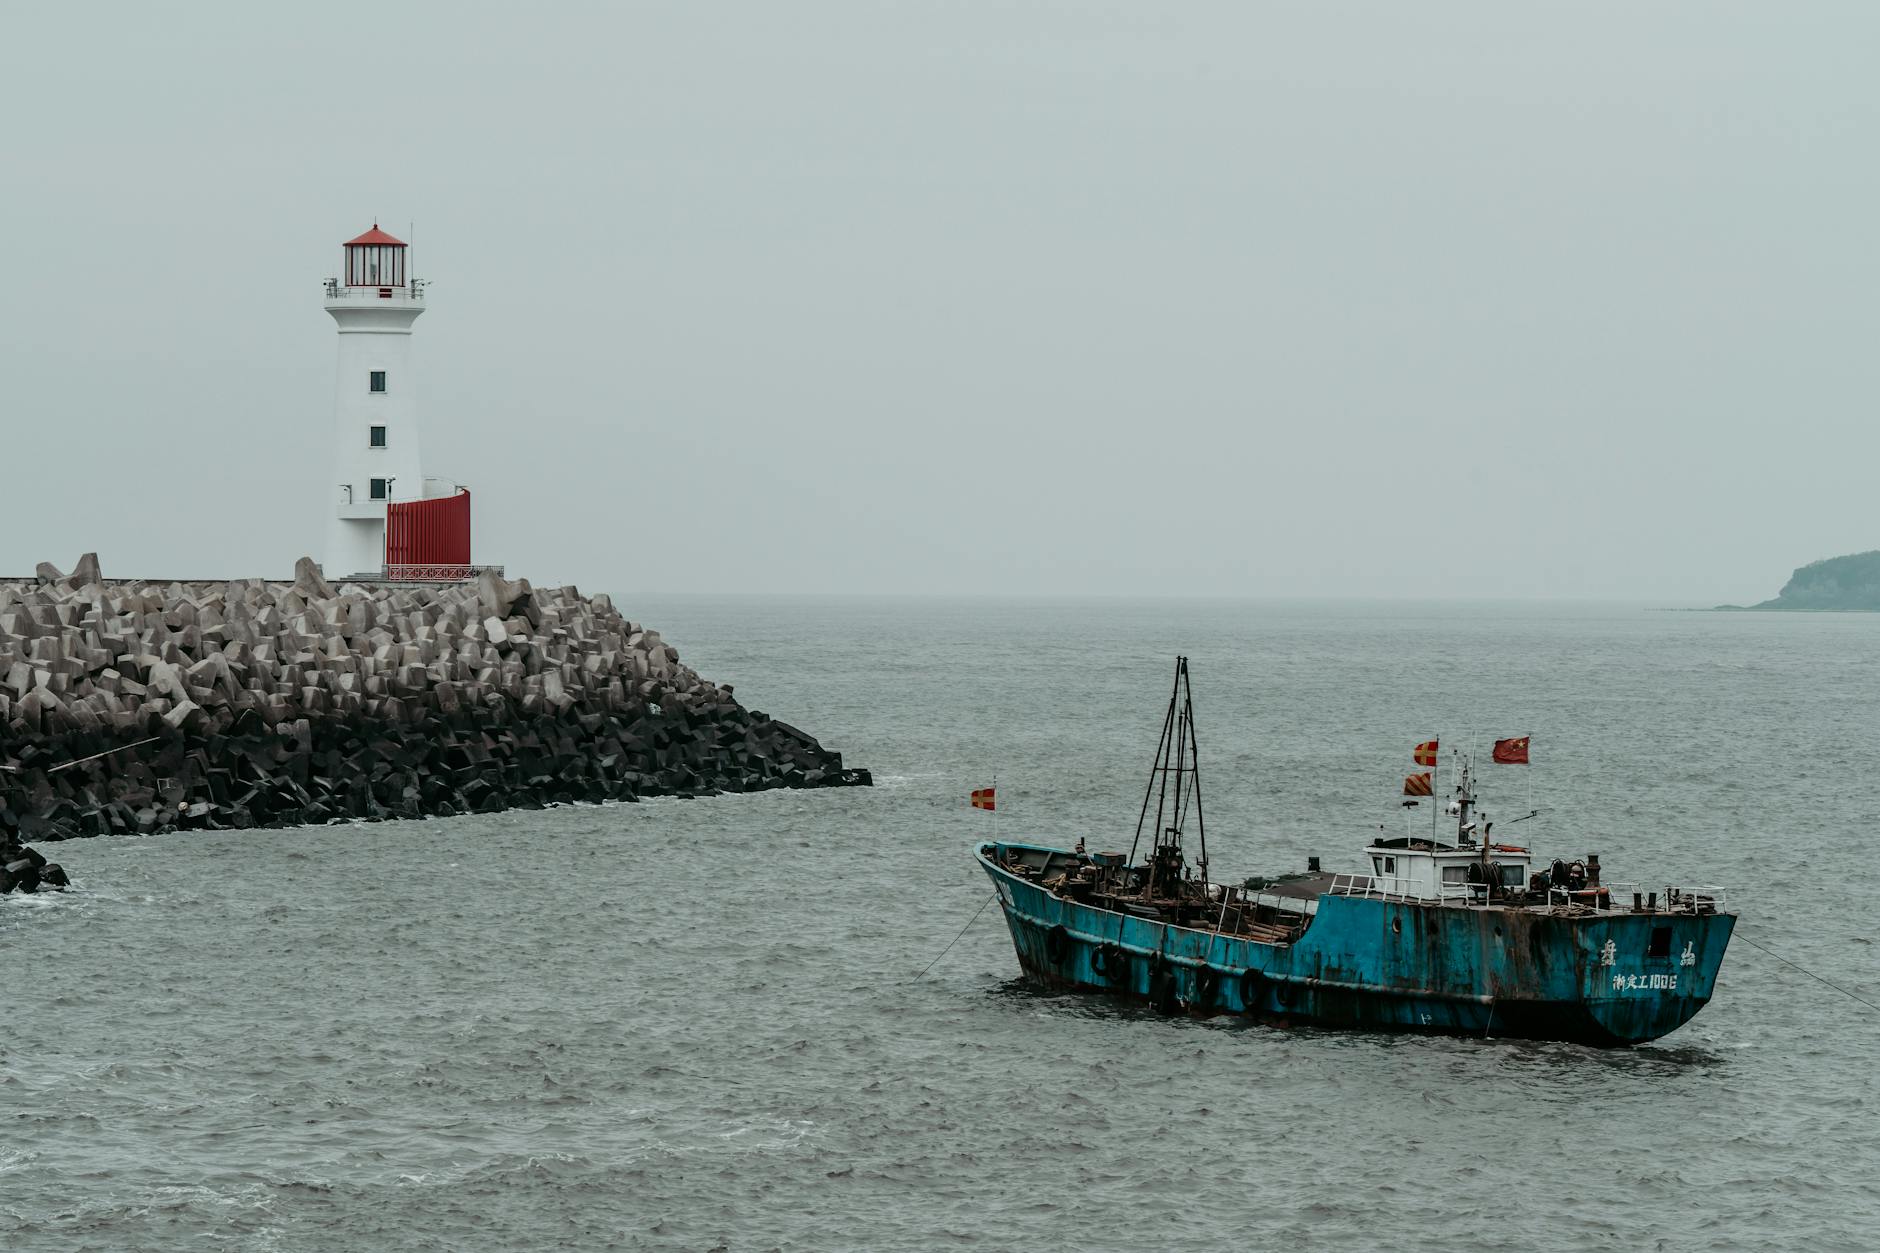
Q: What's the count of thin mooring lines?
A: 2